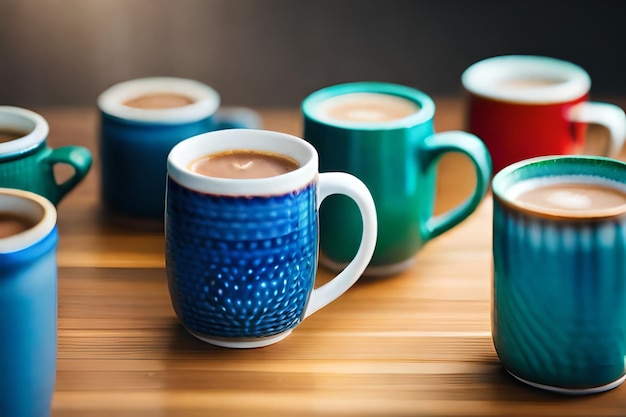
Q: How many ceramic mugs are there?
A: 7